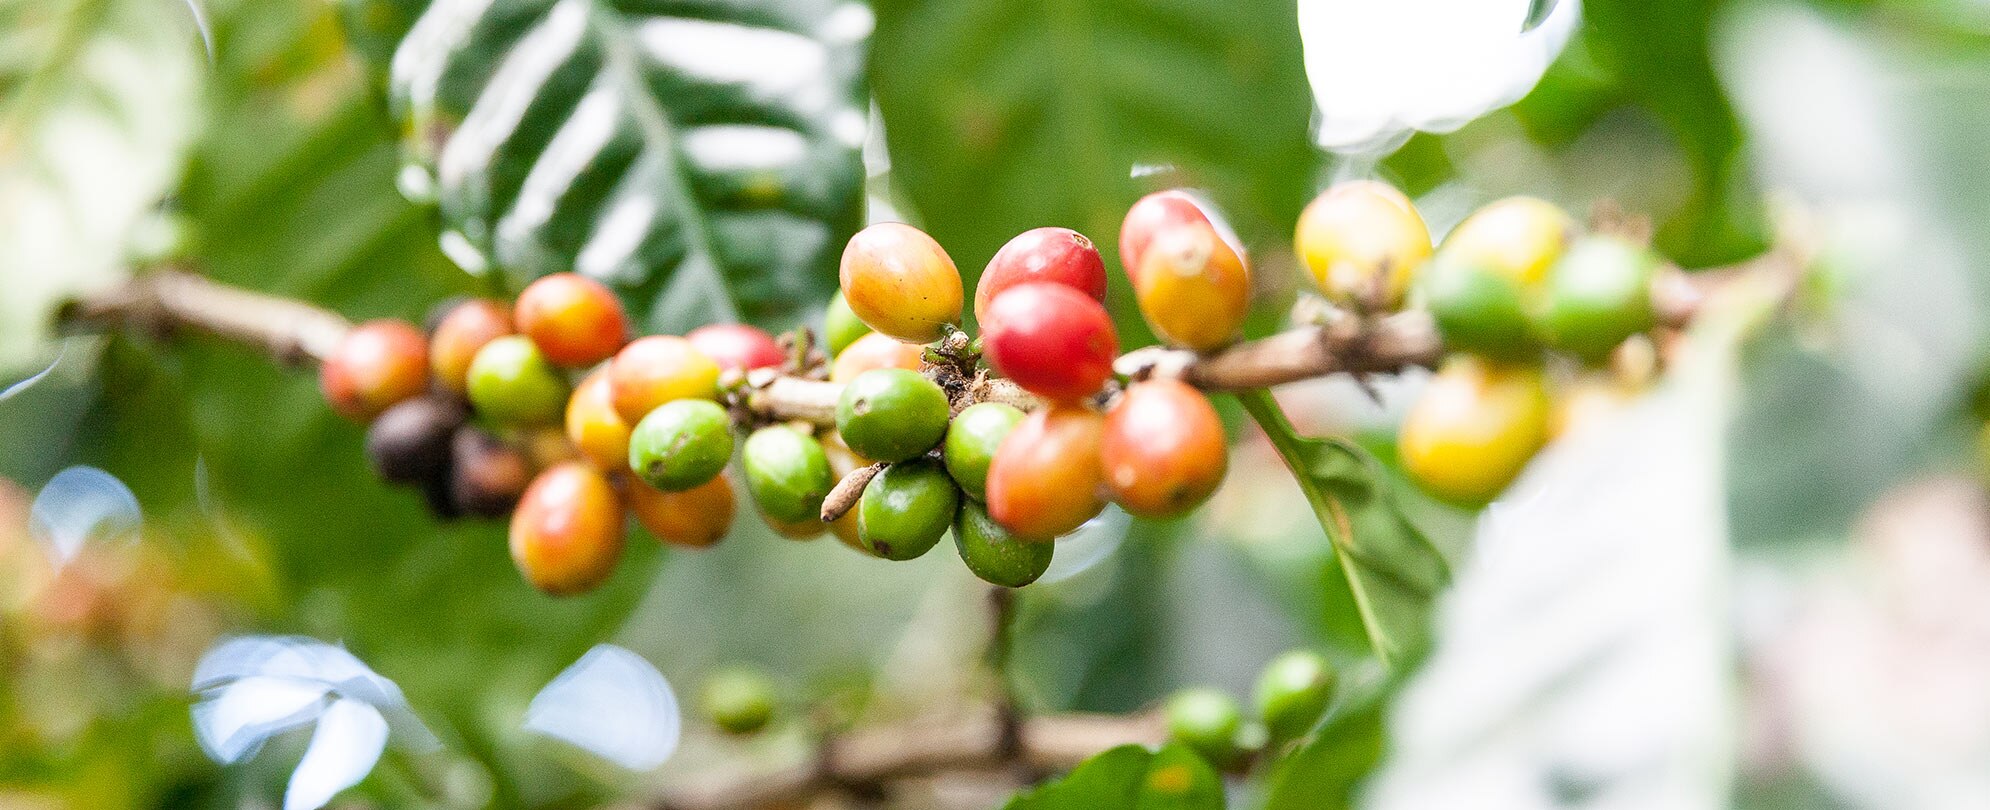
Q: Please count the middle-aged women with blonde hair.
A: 0